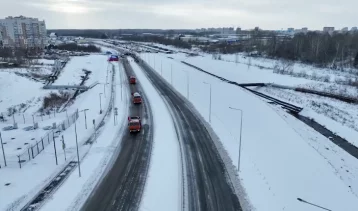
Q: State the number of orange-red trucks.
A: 3